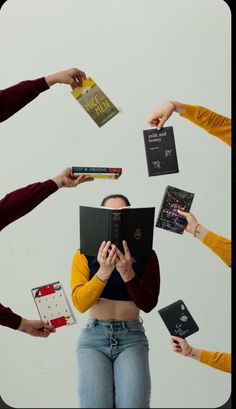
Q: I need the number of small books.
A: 6